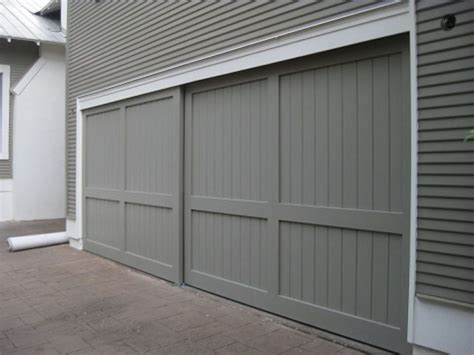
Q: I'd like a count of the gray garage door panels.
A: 8